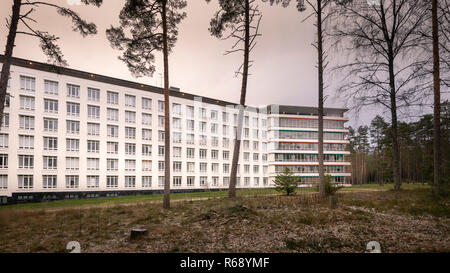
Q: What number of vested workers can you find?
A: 0